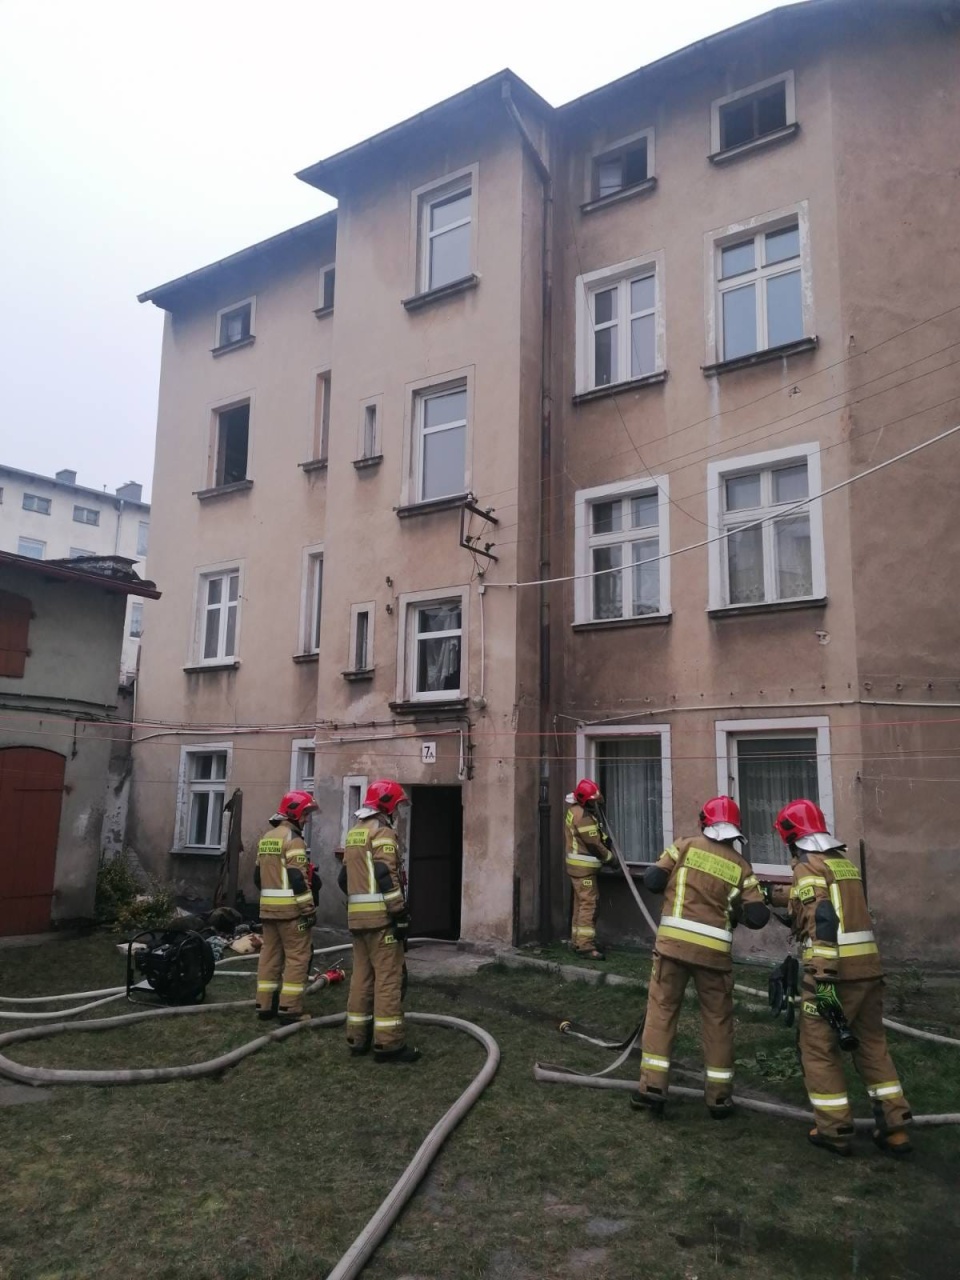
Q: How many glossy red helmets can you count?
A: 5